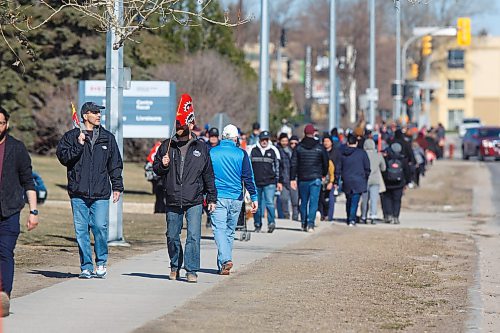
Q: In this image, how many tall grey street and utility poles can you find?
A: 5